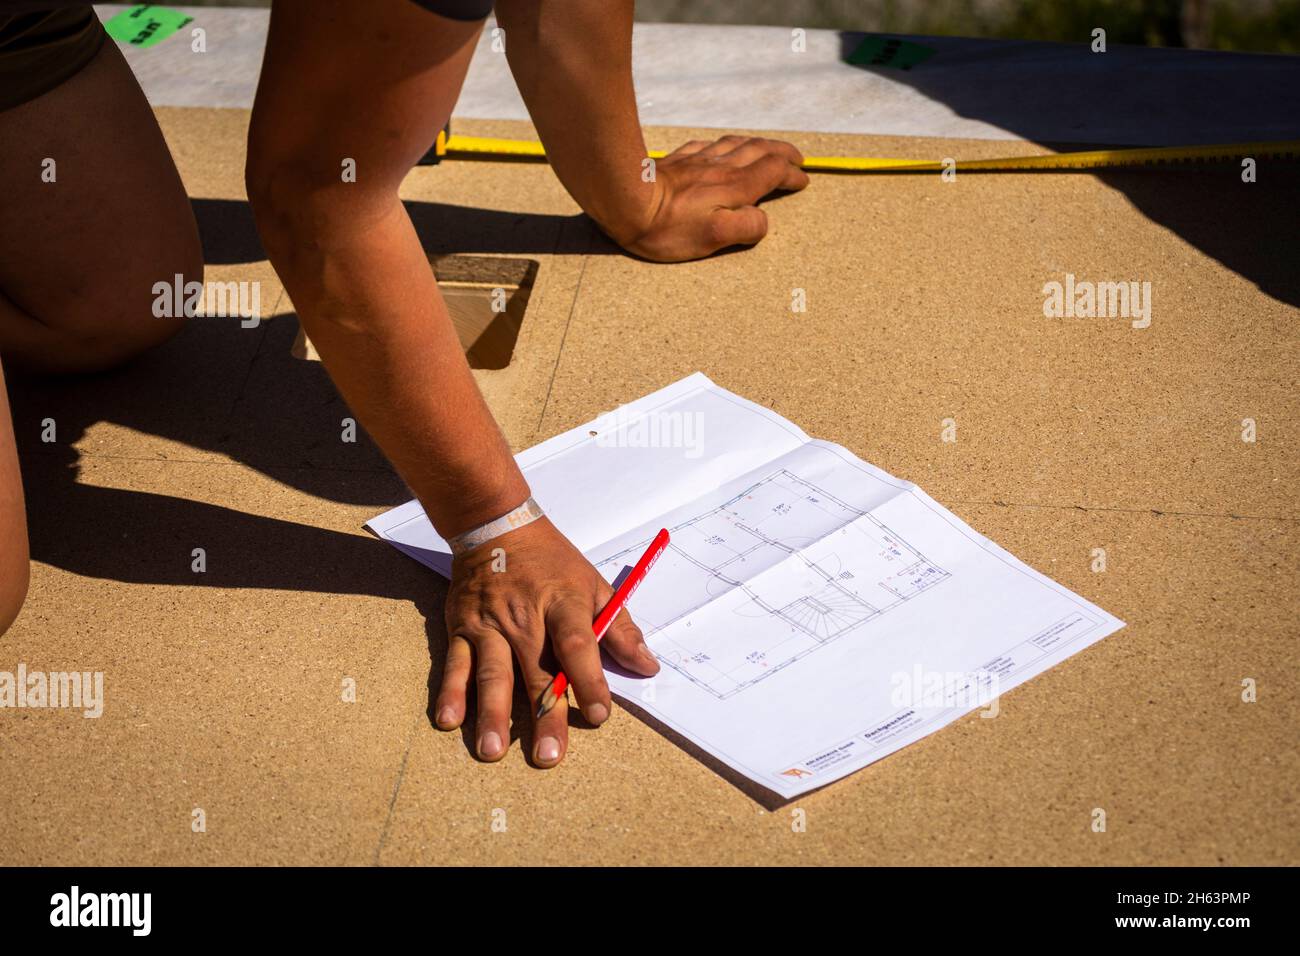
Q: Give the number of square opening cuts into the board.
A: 1